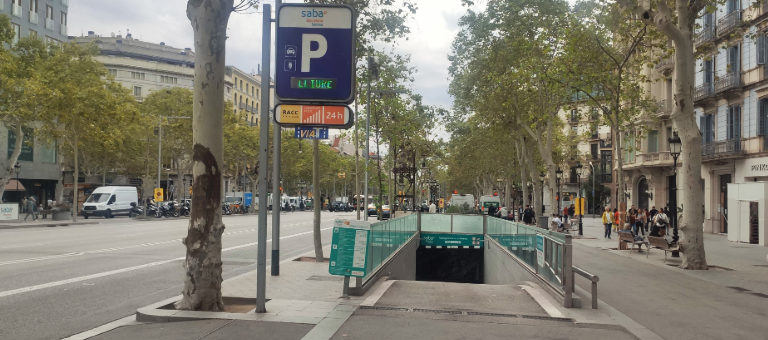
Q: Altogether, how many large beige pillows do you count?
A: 0